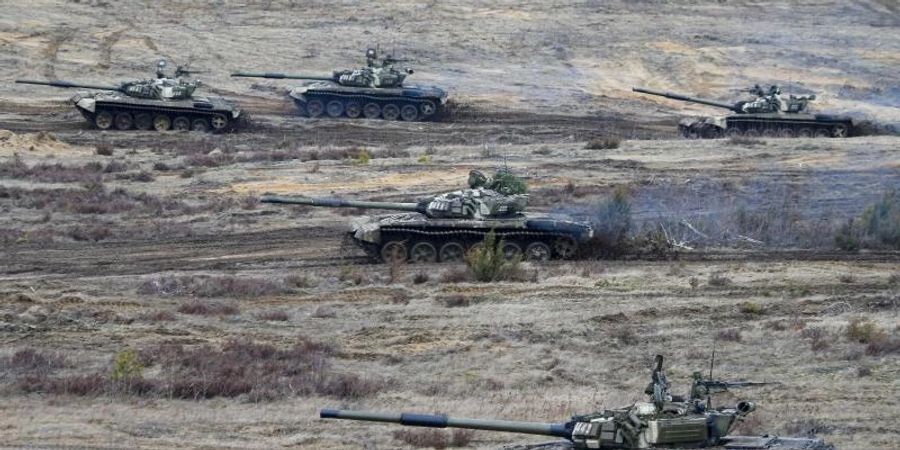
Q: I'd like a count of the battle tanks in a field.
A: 5